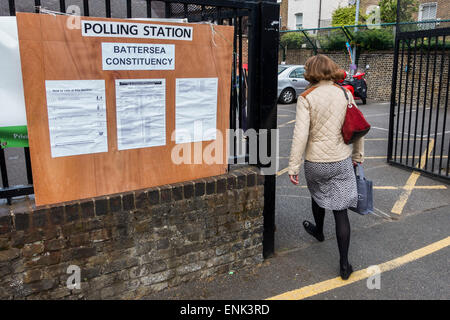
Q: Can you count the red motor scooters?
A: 1